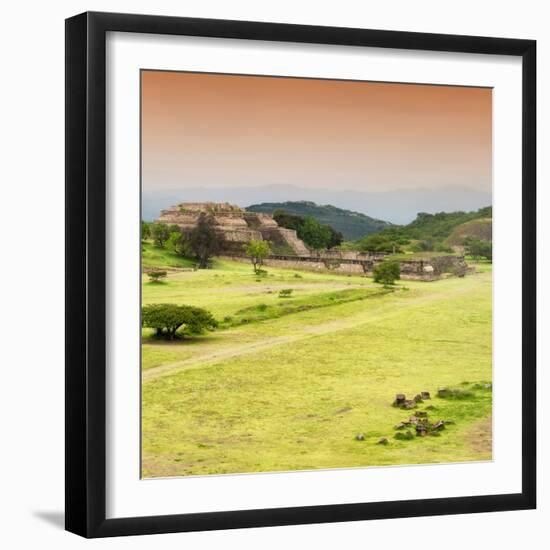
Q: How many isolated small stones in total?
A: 2